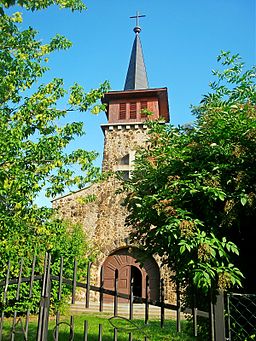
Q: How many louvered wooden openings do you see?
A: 3